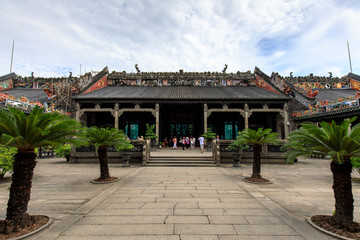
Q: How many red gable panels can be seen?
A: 2